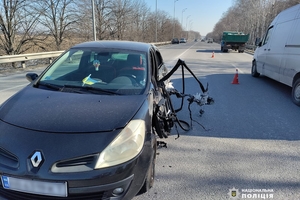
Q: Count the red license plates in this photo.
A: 0